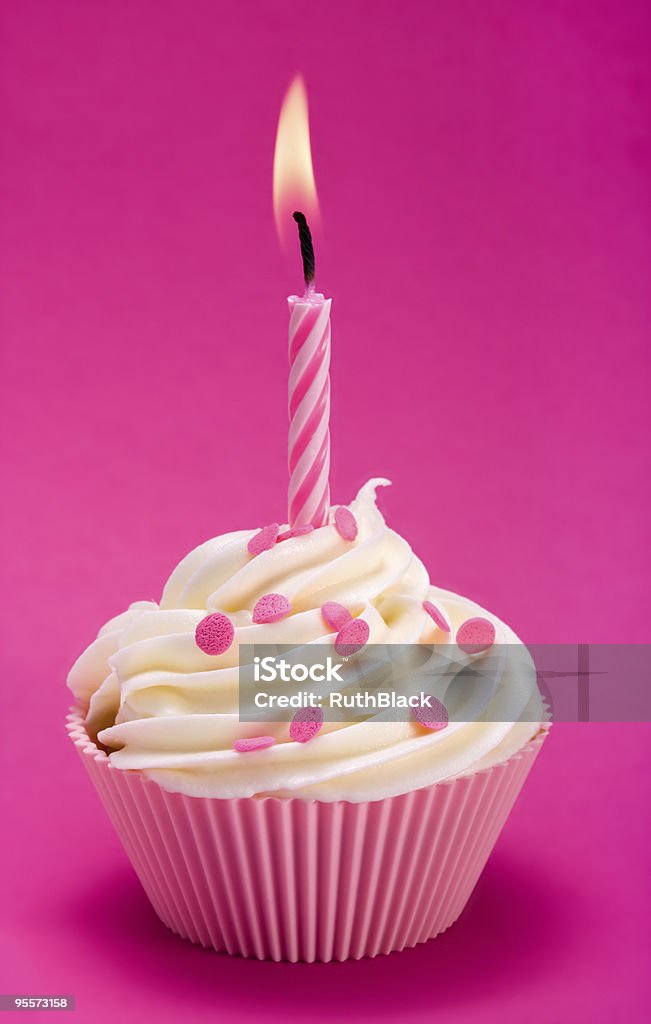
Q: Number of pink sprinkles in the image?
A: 12